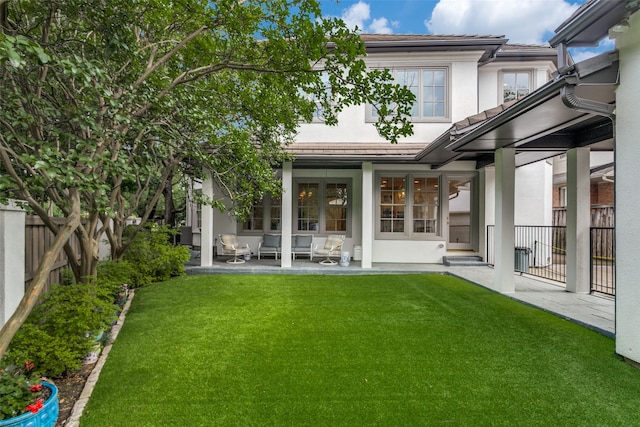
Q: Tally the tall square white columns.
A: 5